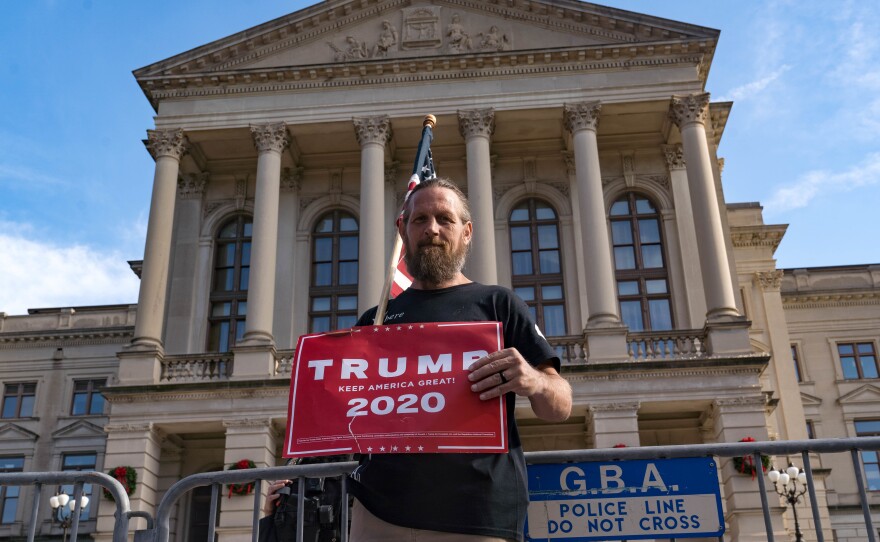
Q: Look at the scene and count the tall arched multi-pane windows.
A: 4